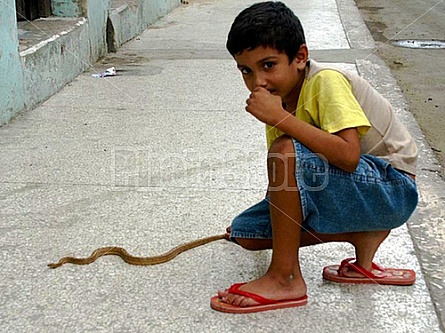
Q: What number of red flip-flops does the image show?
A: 2